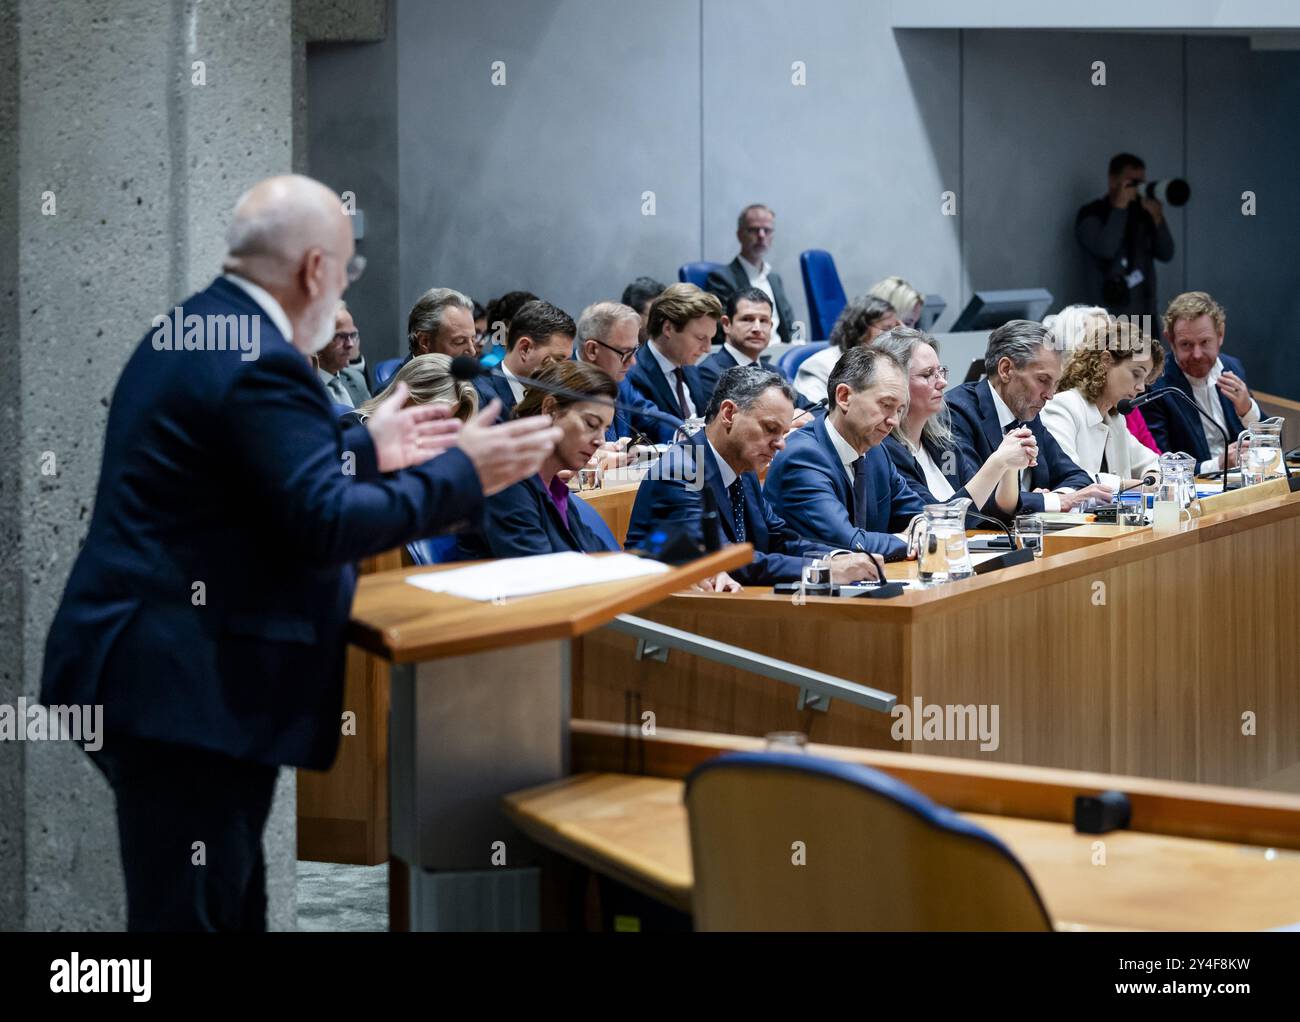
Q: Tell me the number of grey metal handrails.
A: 1